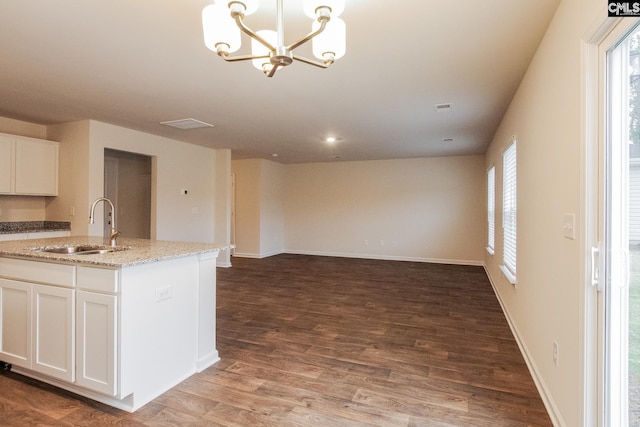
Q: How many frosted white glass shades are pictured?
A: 5